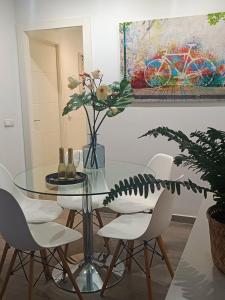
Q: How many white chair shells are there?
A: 5